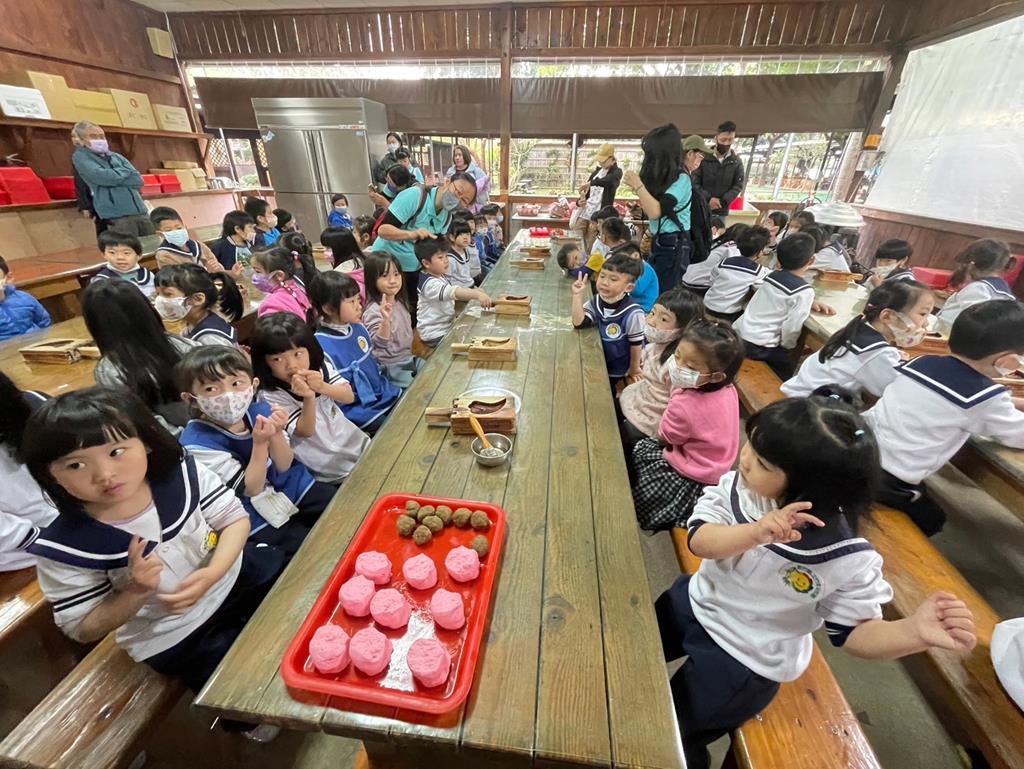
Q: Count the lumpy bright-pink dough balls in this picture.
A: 9